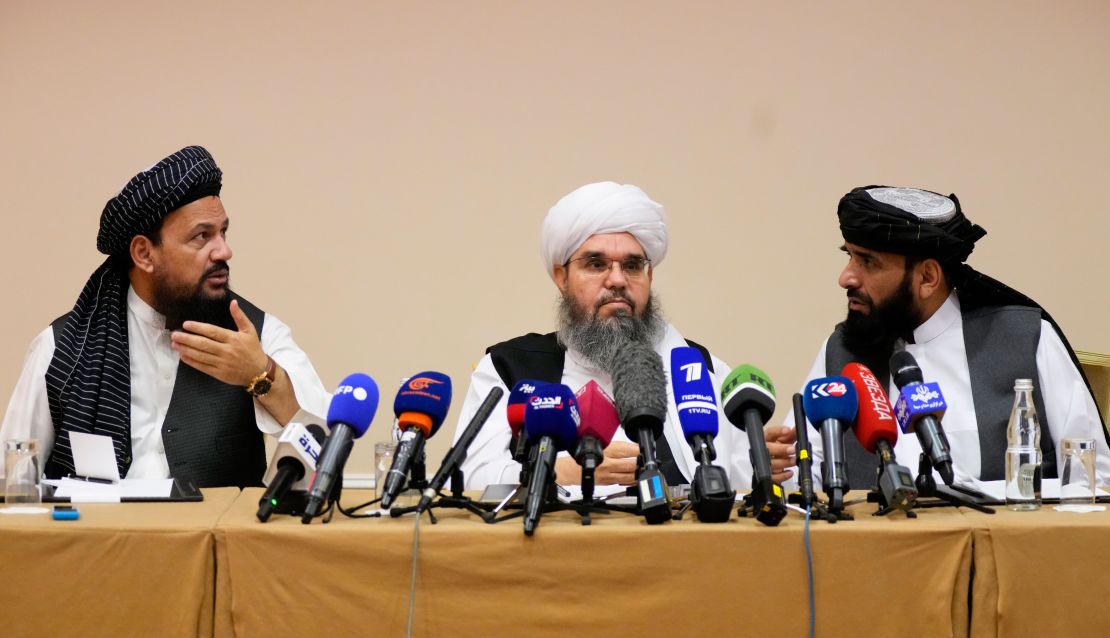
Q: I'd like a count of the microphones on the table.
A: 14